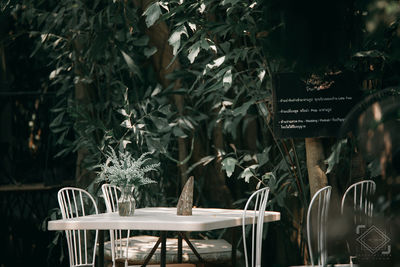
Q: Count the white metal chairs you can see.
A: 5